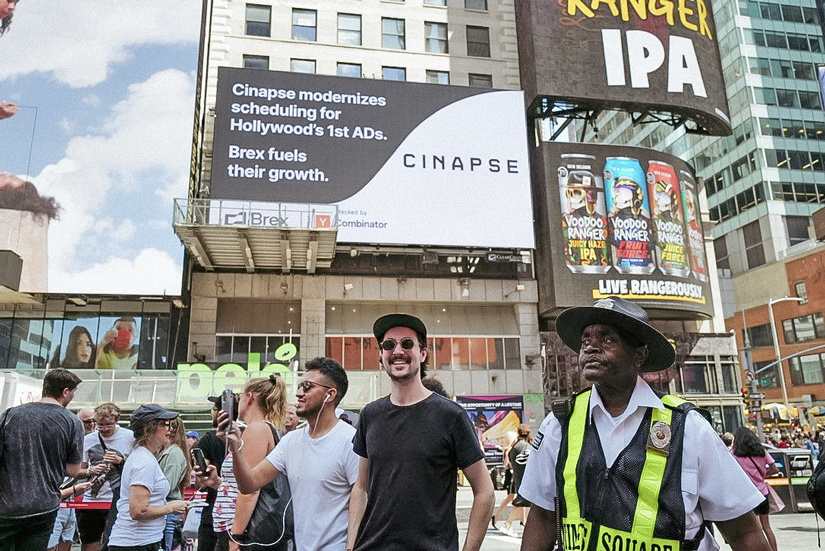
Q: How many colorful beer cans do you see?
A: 4